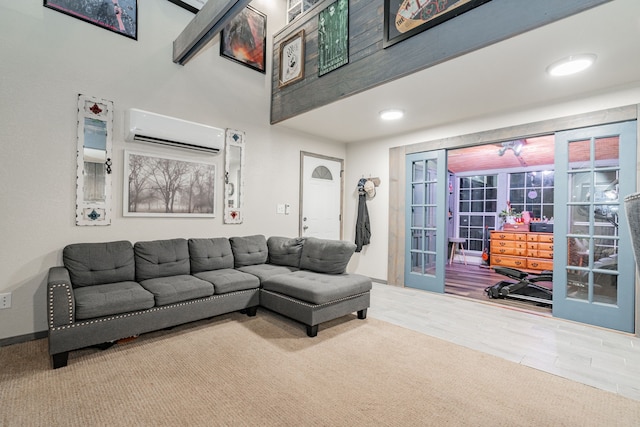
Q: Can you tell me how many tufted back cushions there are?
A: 6